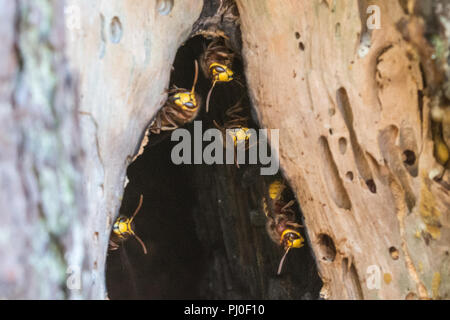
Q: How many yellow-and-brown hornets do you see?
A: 5